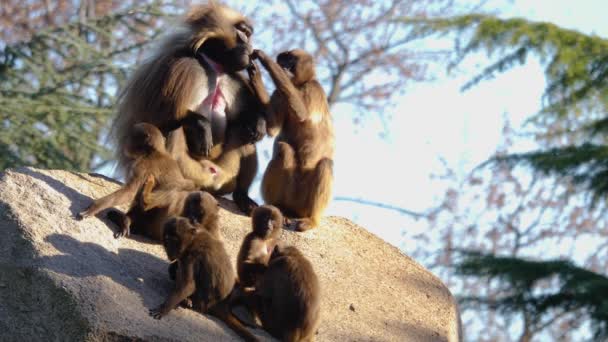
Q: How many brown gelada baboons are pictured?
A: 7